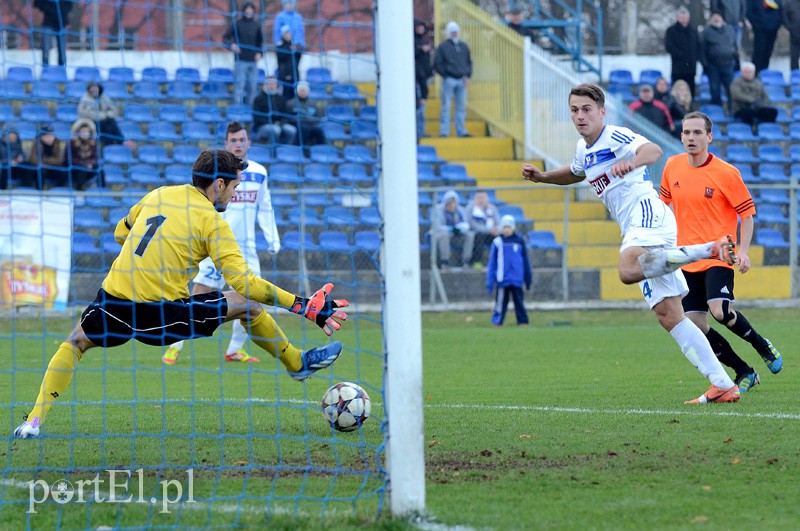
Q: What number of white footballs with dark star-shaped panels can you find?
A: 1